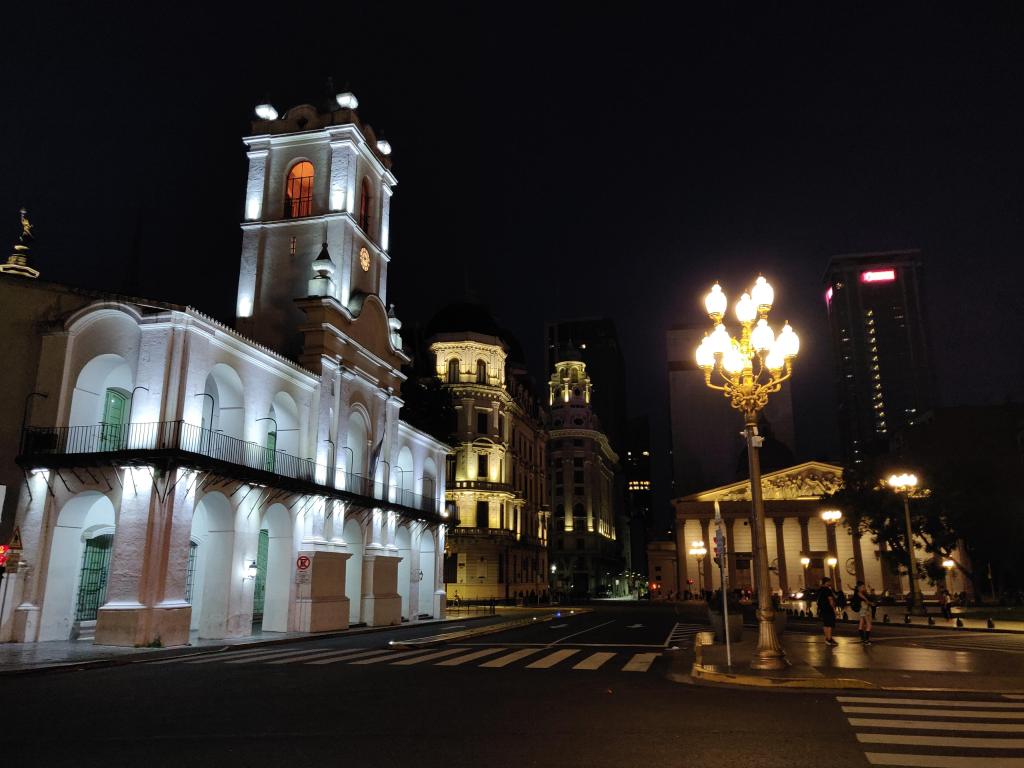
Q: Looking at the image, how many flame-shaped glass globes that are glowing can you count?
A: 9